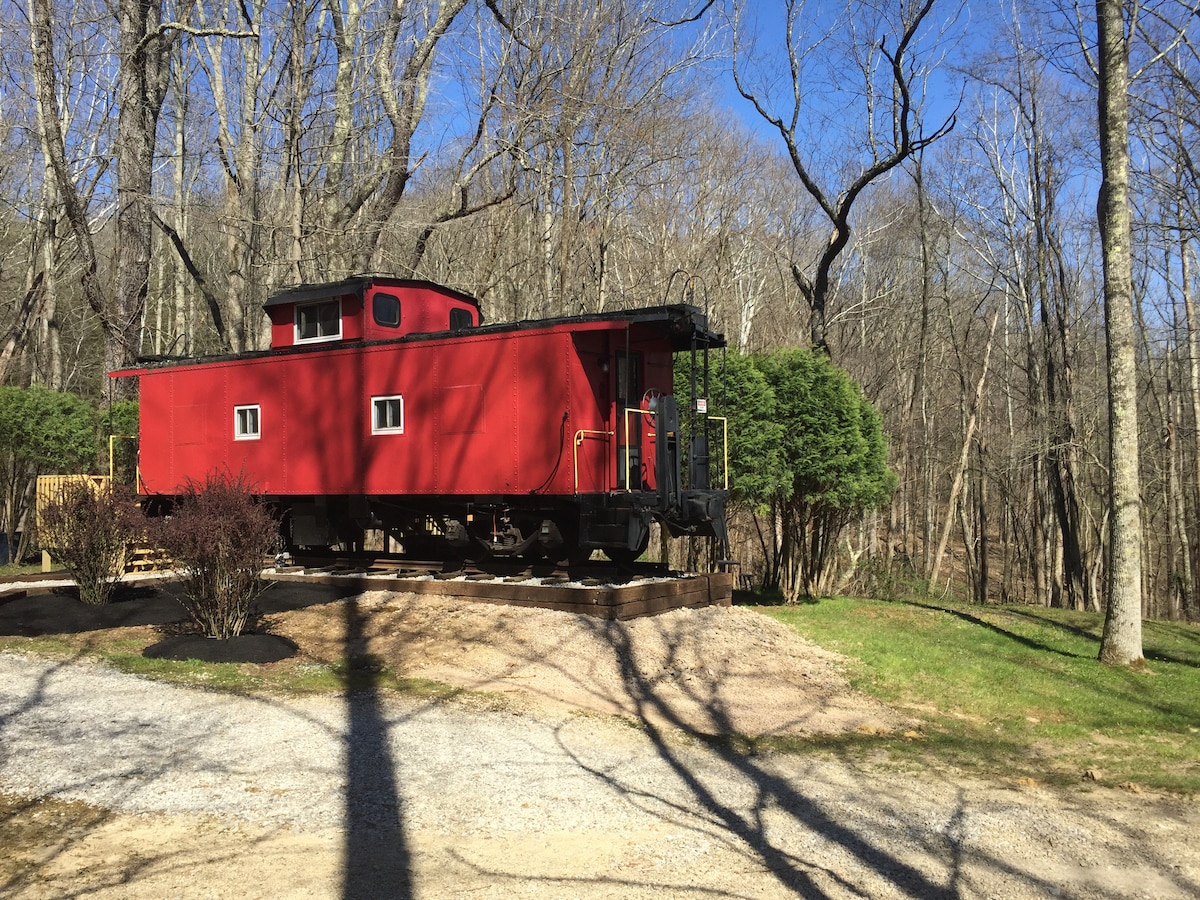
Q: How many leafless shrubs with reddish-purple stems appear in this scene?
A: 2